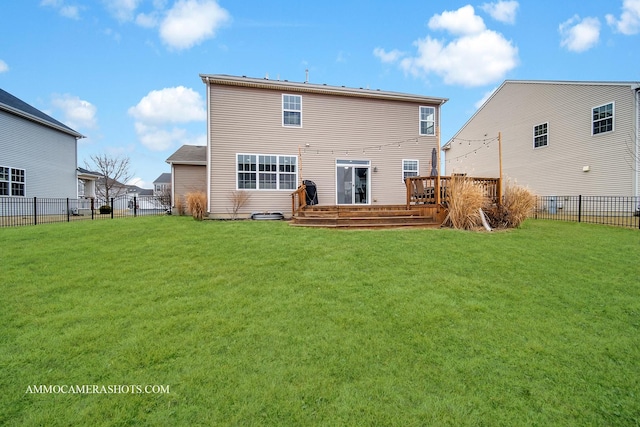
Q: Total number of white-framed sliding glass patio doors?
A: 1